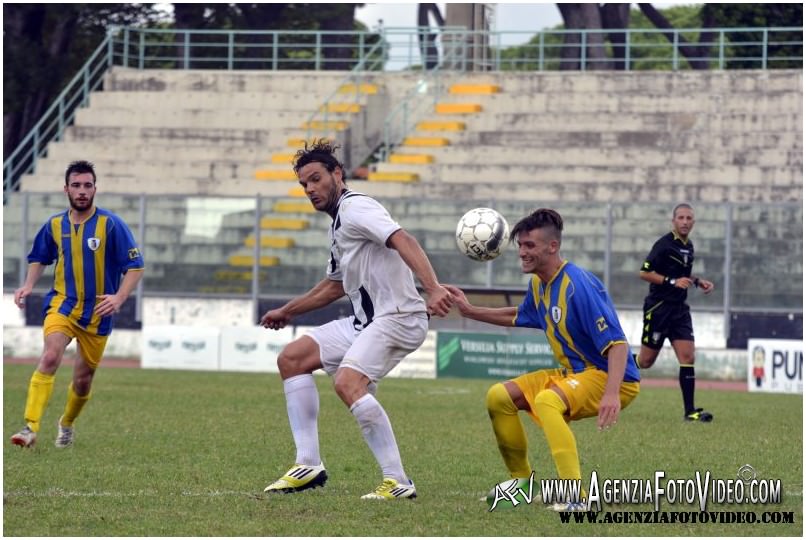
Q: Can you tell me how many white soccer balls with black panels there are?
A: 1